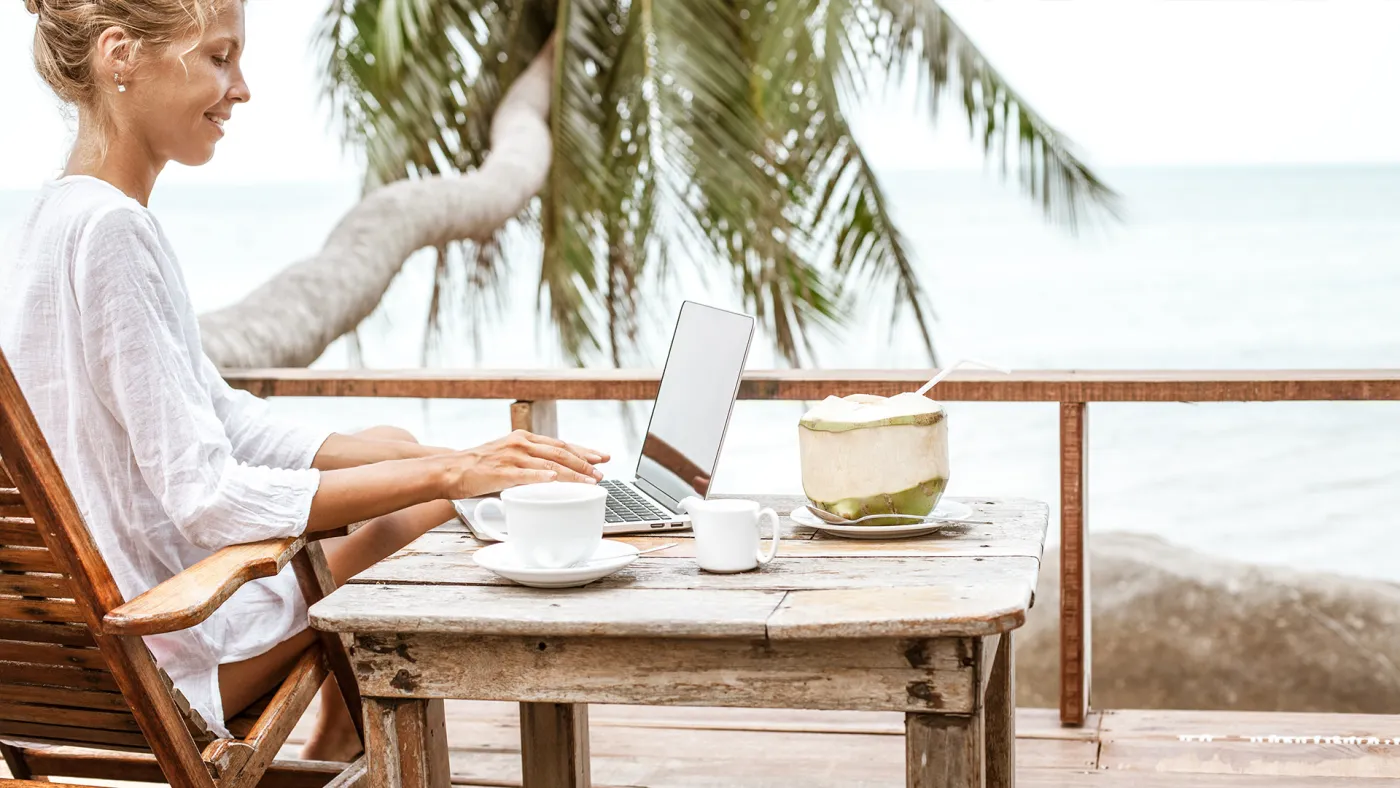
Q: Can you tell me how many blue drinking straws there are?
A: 0